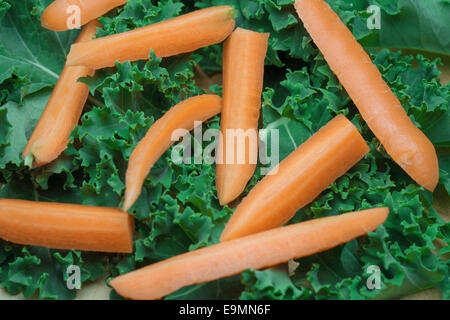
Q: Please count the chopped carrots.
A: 9